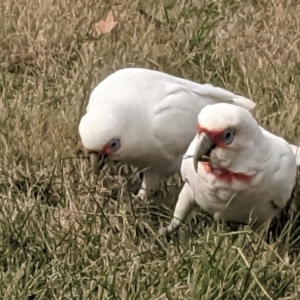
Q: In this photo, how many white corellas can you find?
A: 2